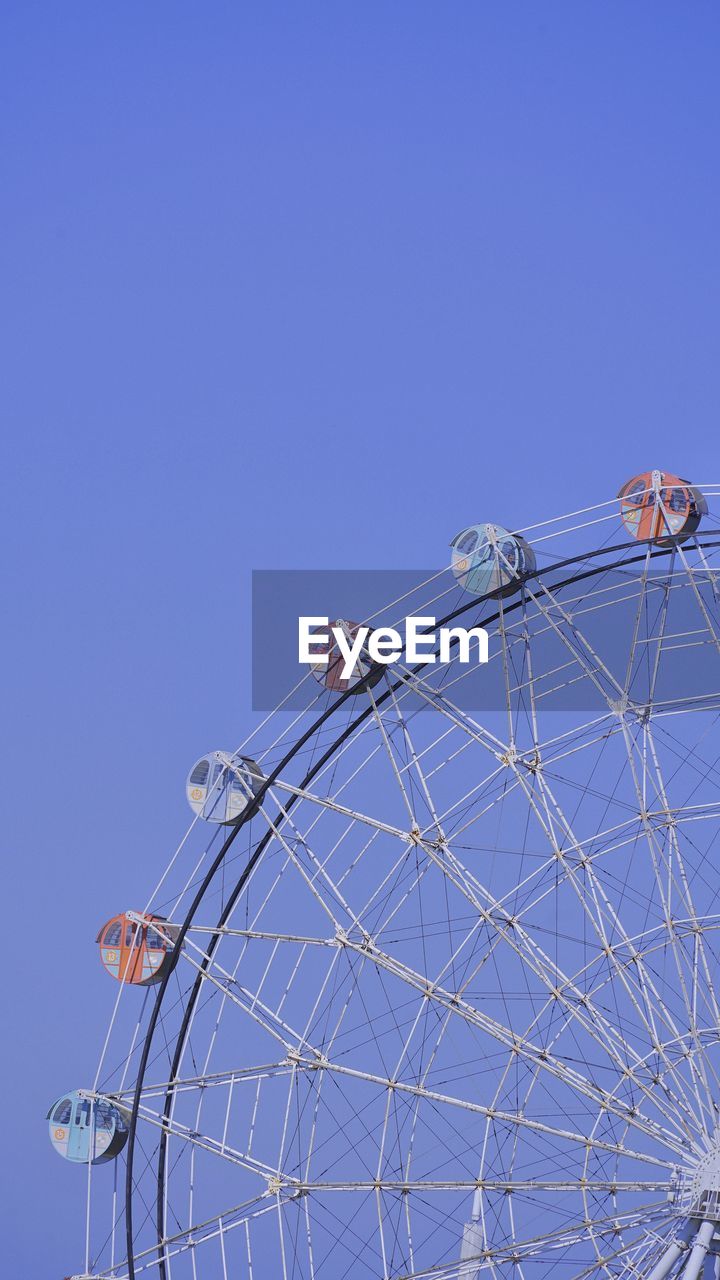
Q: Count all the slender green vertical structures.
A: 0